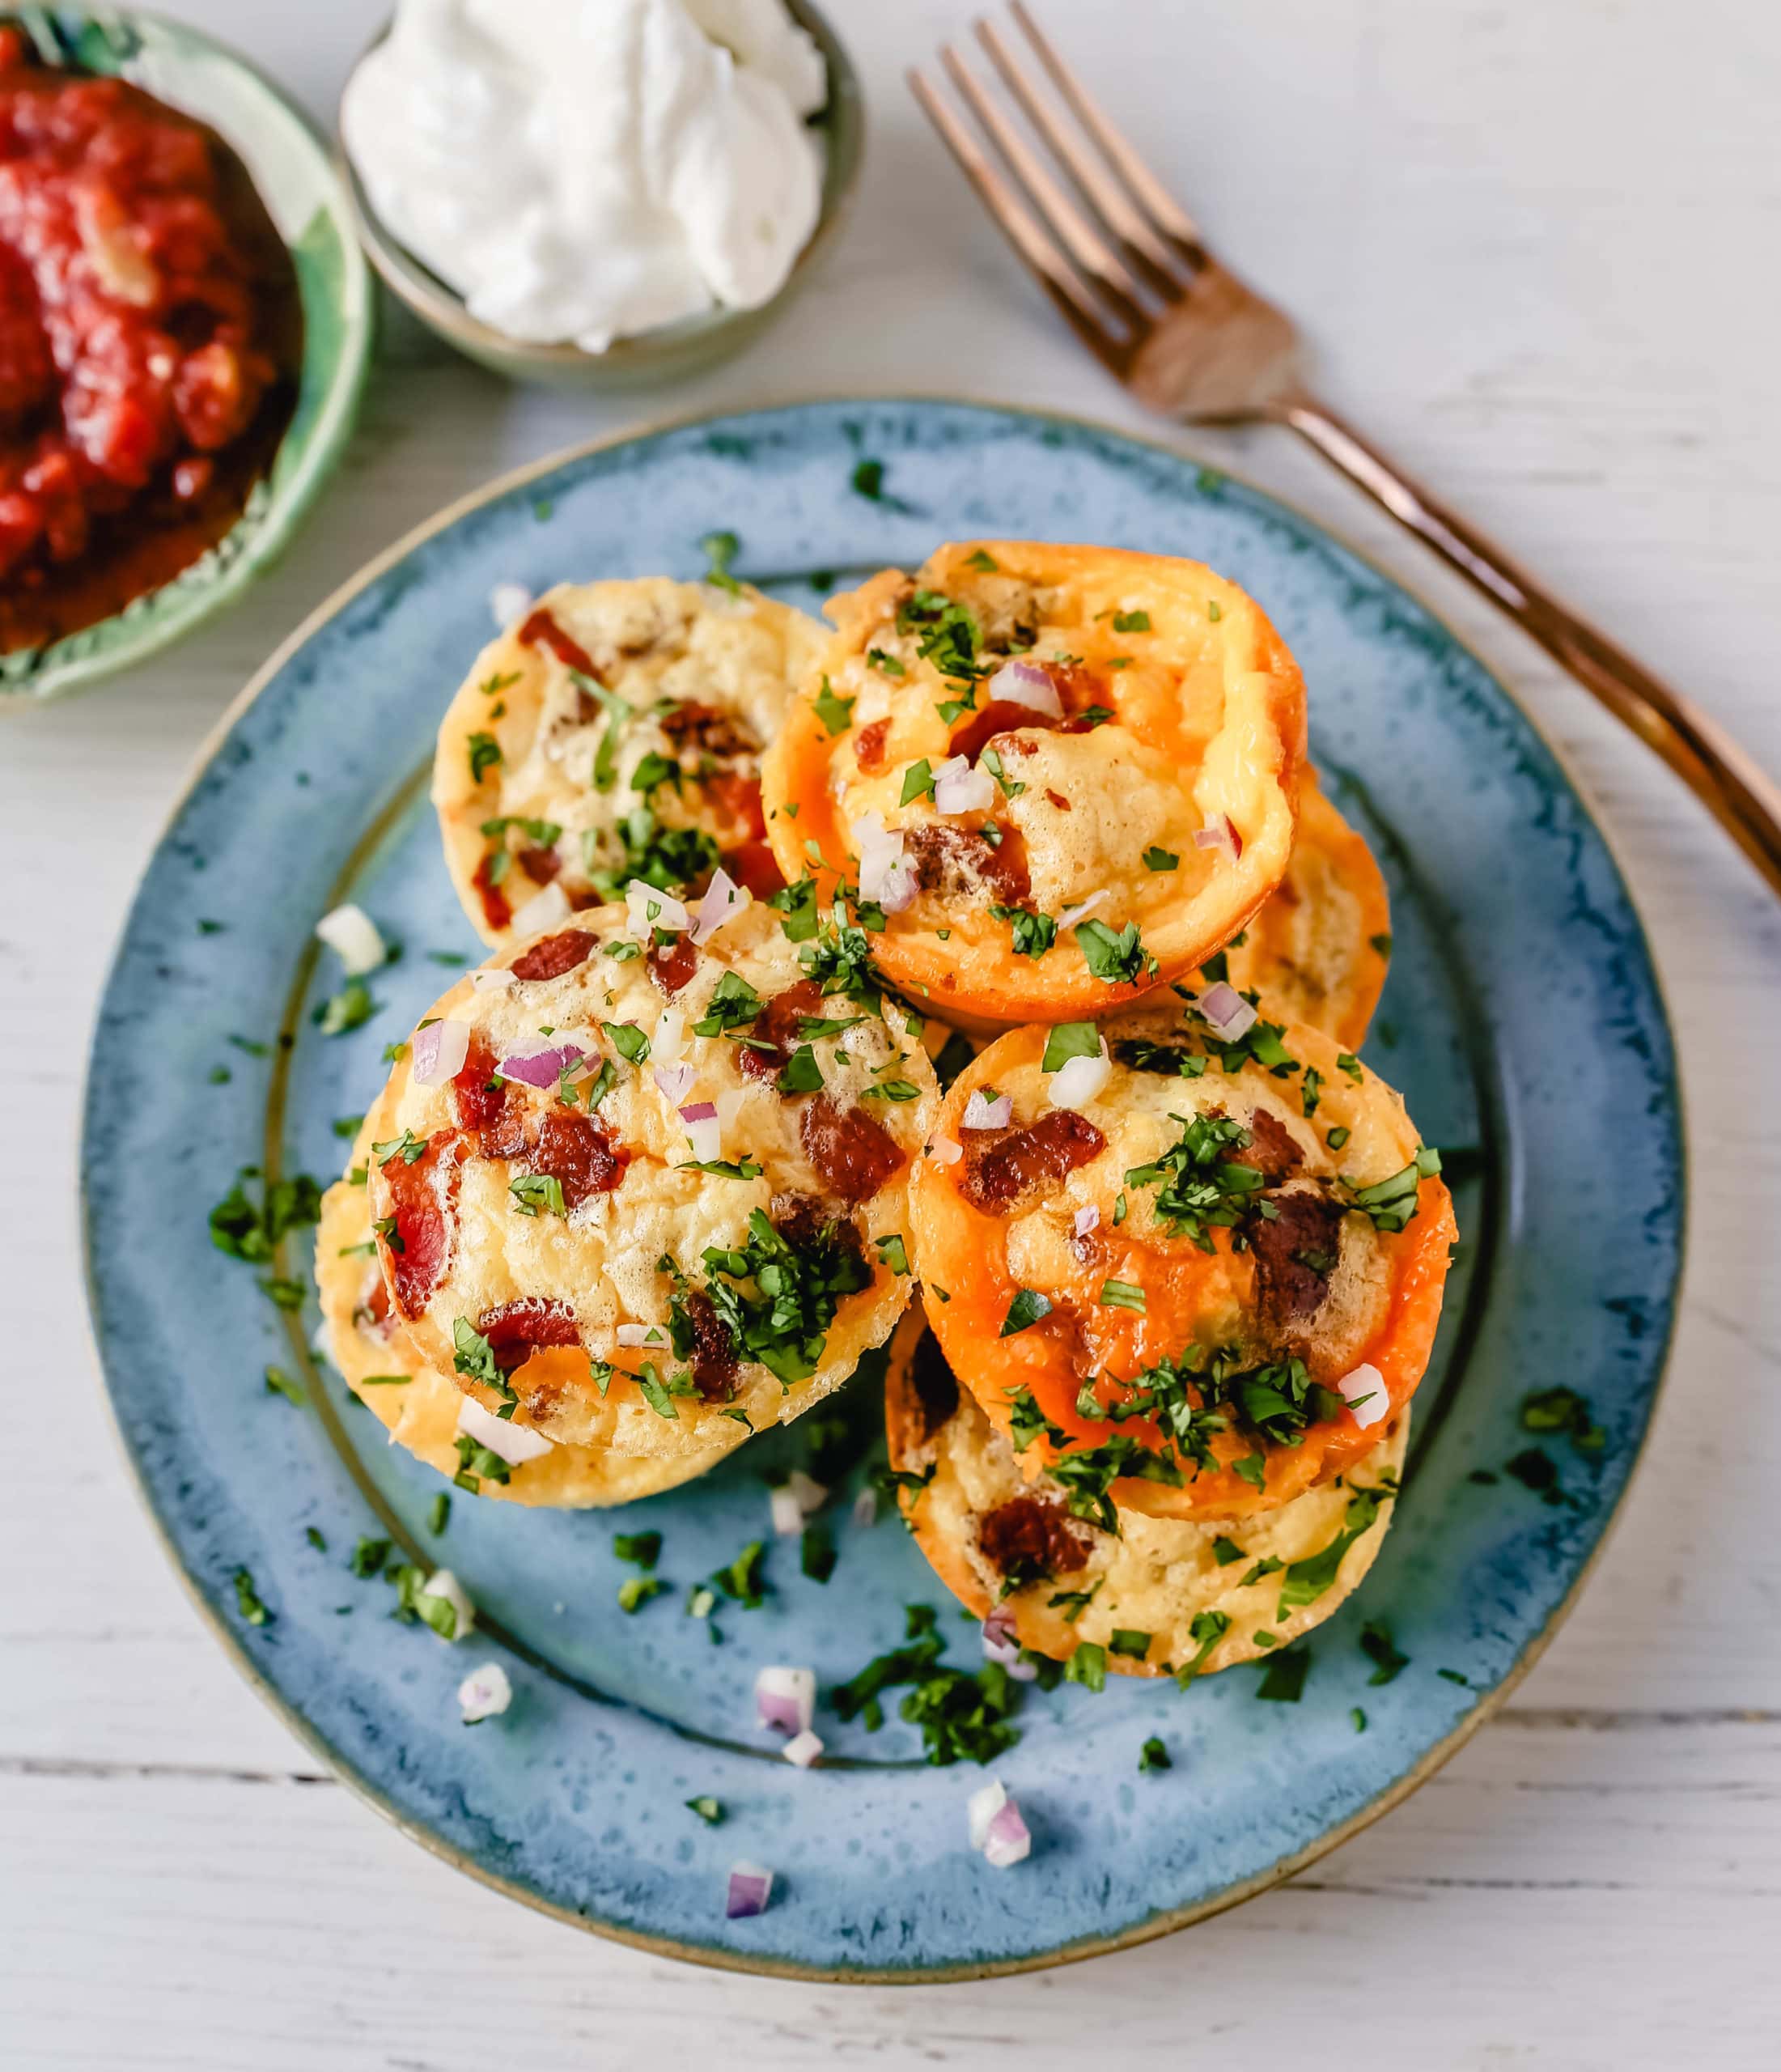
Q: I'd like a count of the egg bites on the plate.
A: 7